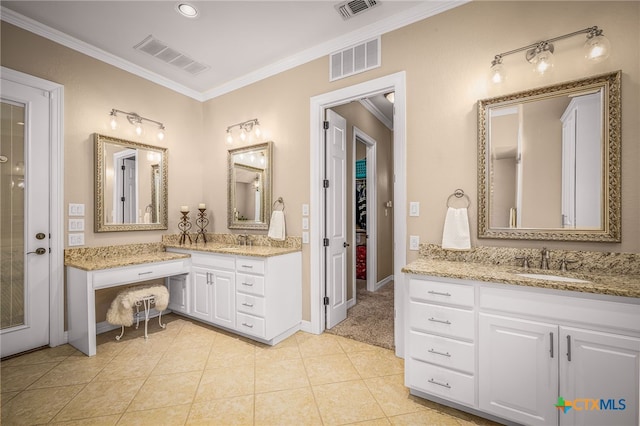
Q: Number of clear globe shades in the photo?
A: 9